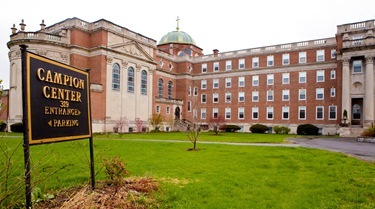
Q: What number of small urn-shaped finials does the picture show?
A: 3